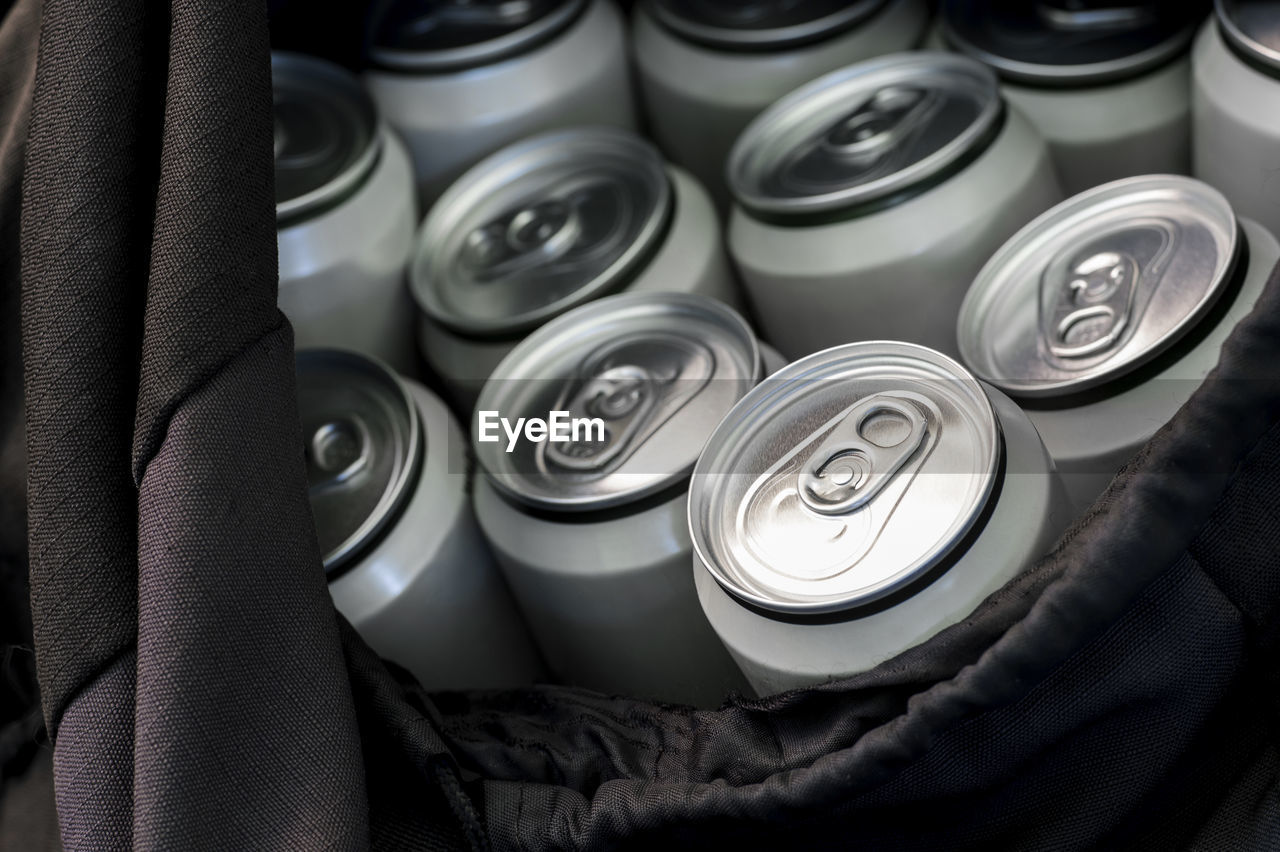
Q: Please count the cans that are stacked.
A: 11